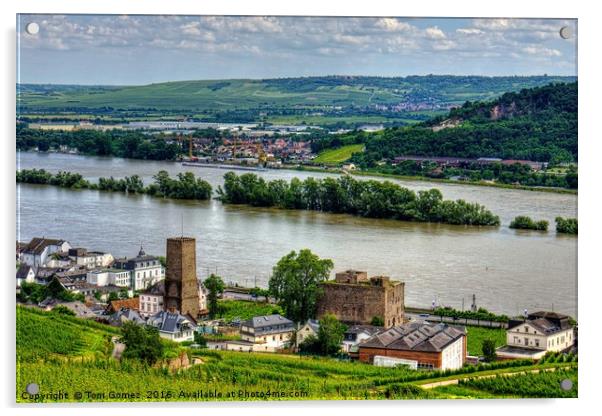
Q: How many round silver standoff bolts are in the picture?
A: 4